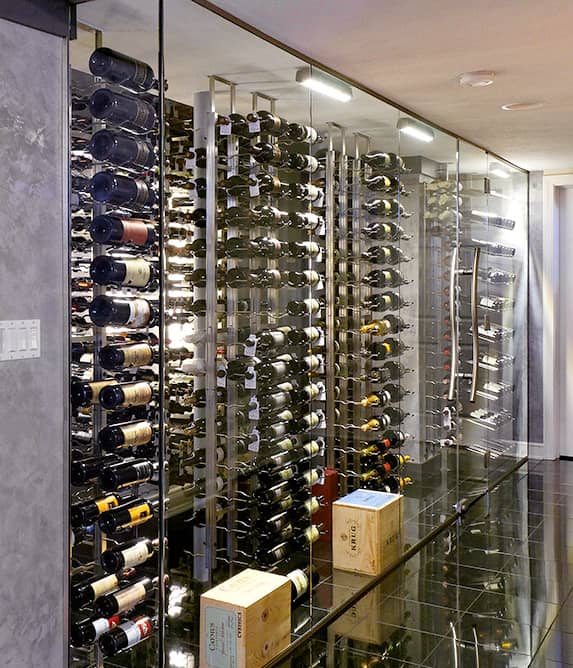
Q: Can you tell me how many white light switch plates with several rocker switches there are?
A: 1